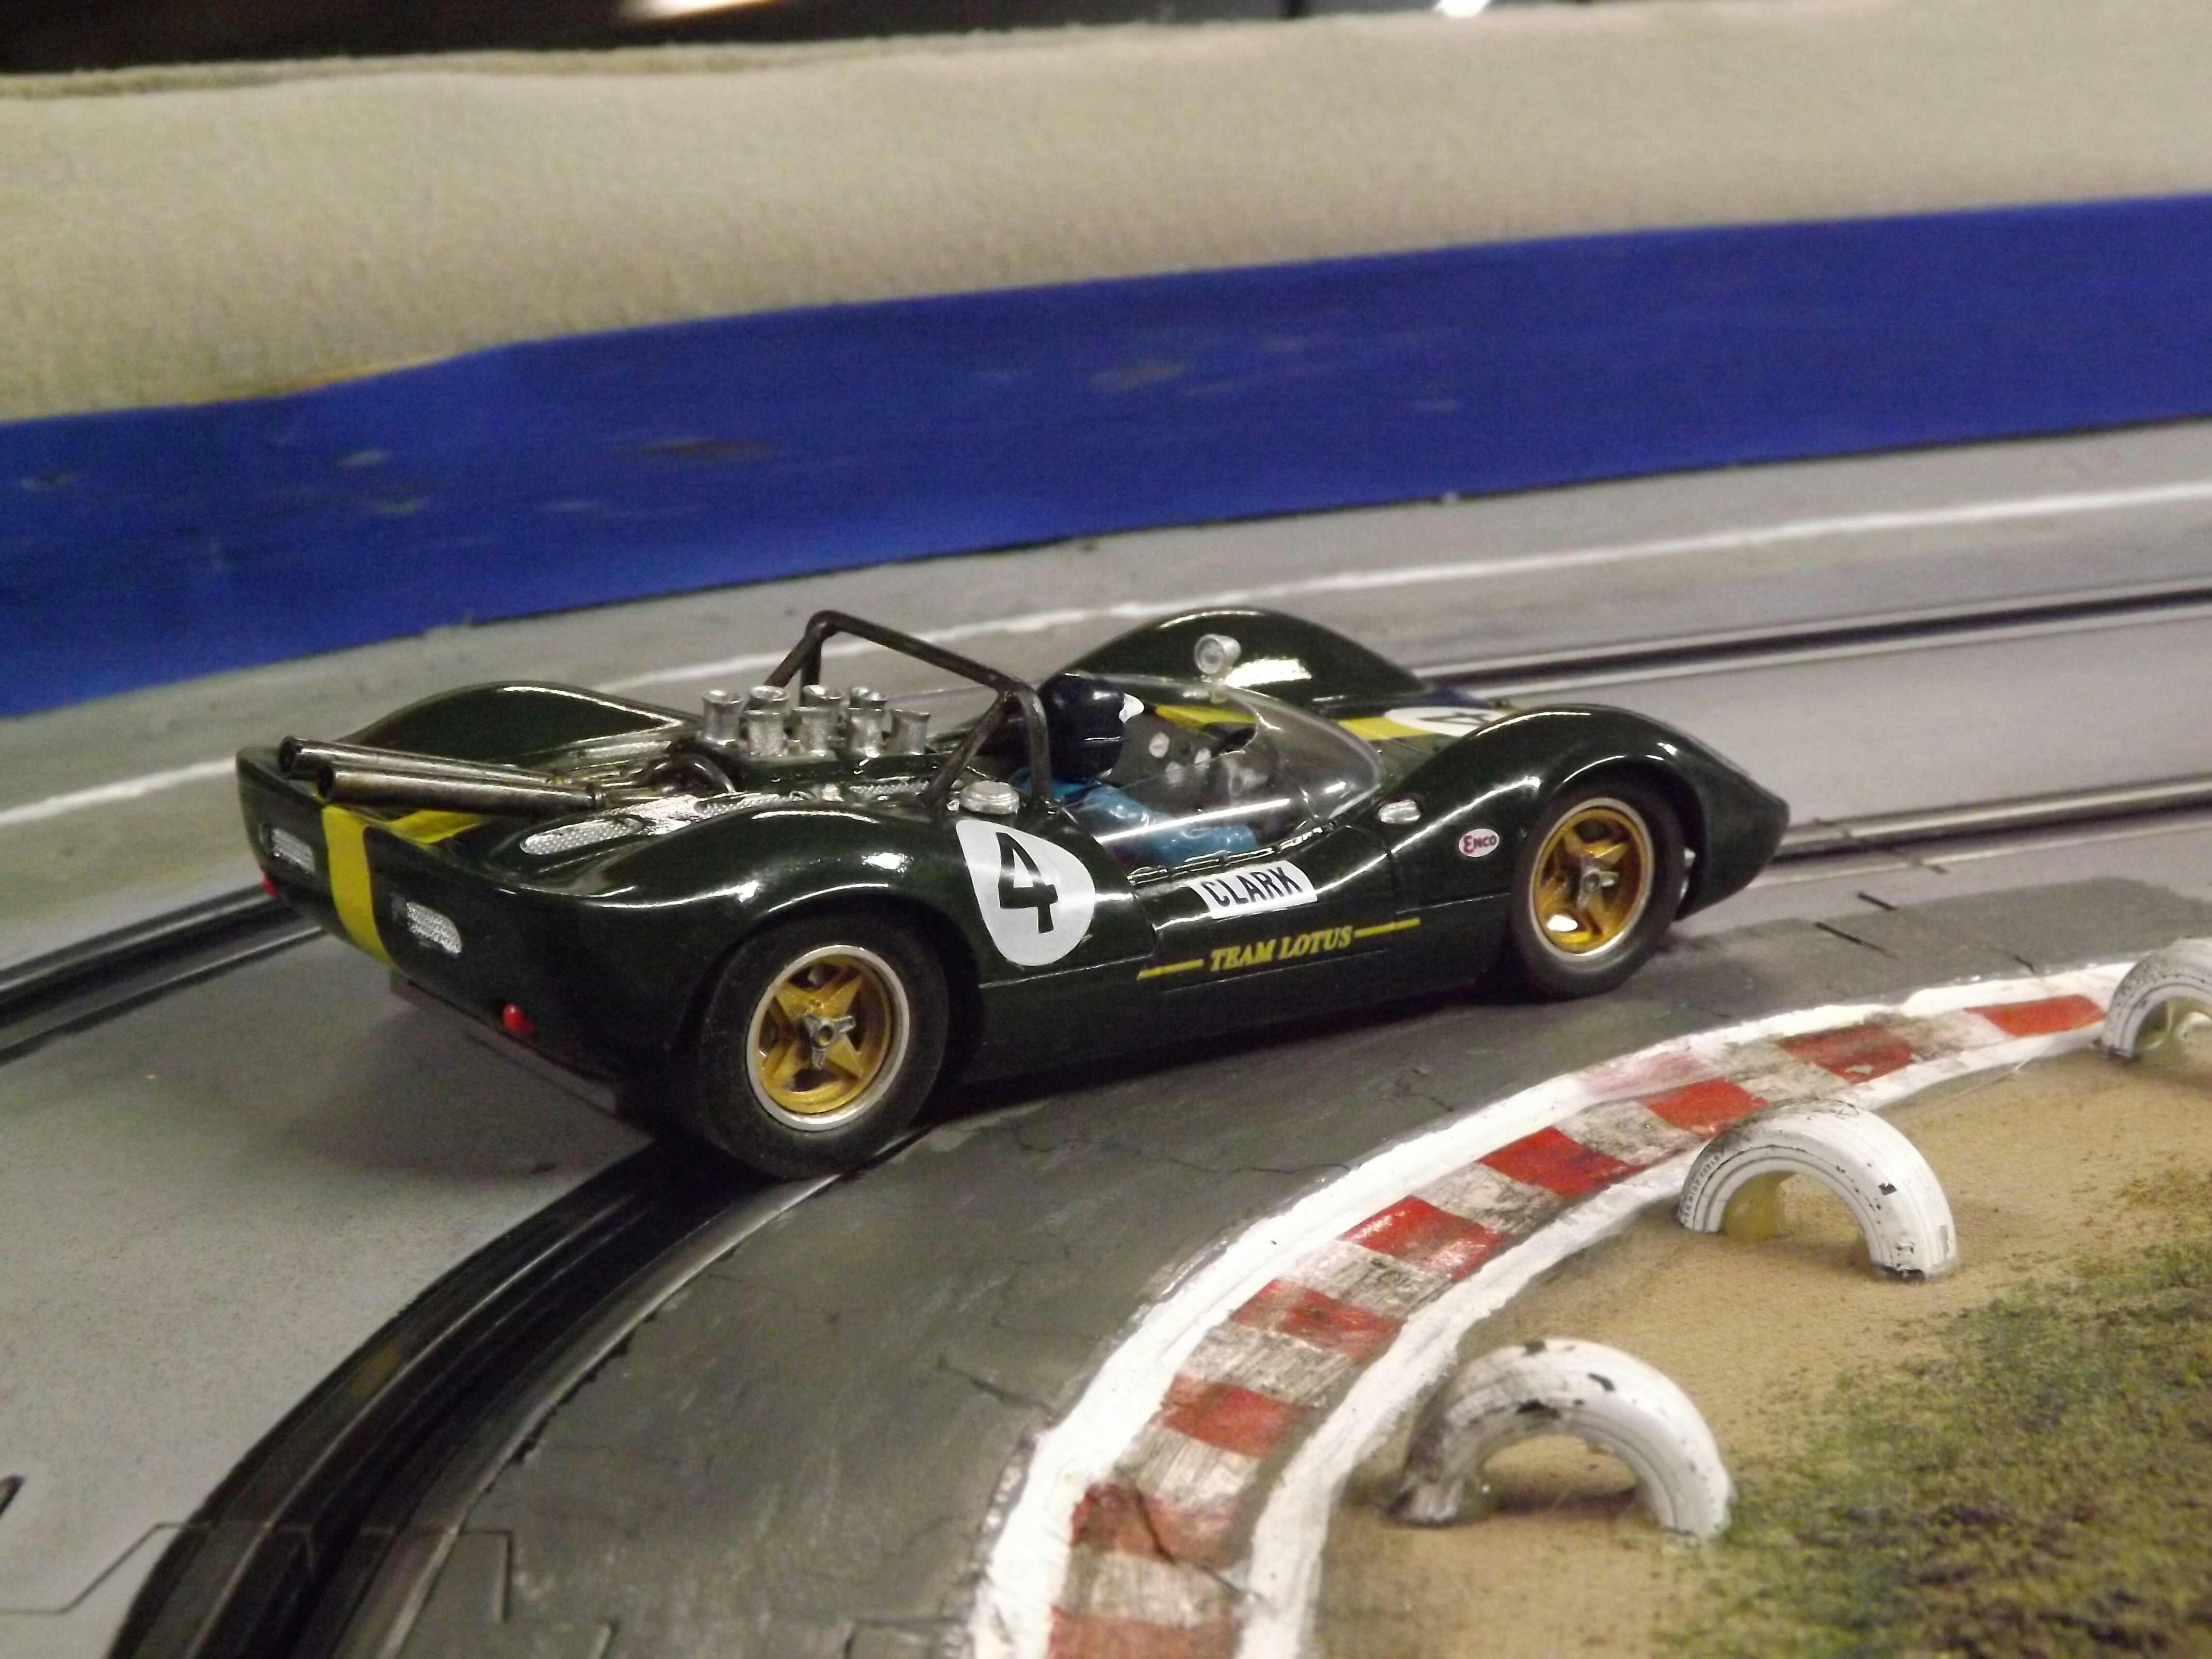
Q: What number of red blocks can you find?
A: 9